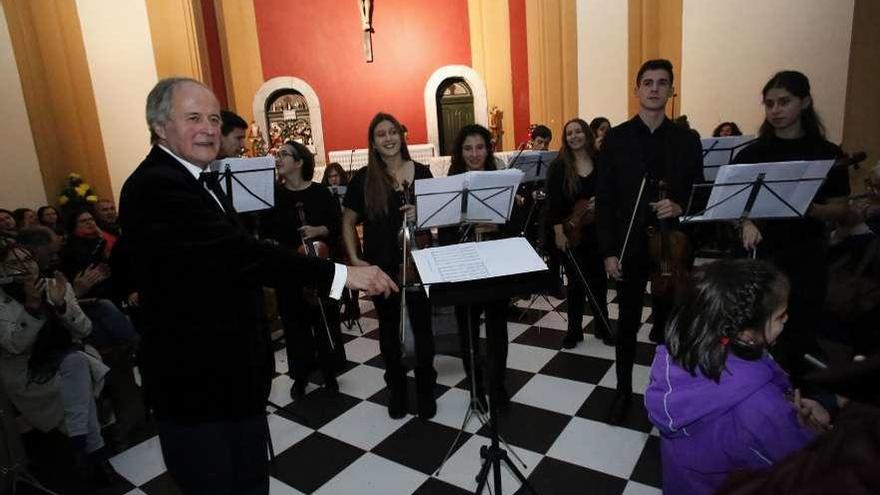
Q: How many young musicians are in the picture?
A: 11